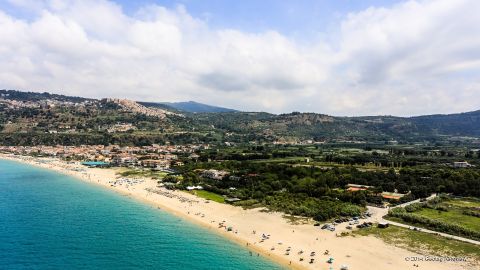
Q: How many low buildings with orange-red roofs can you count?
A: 2